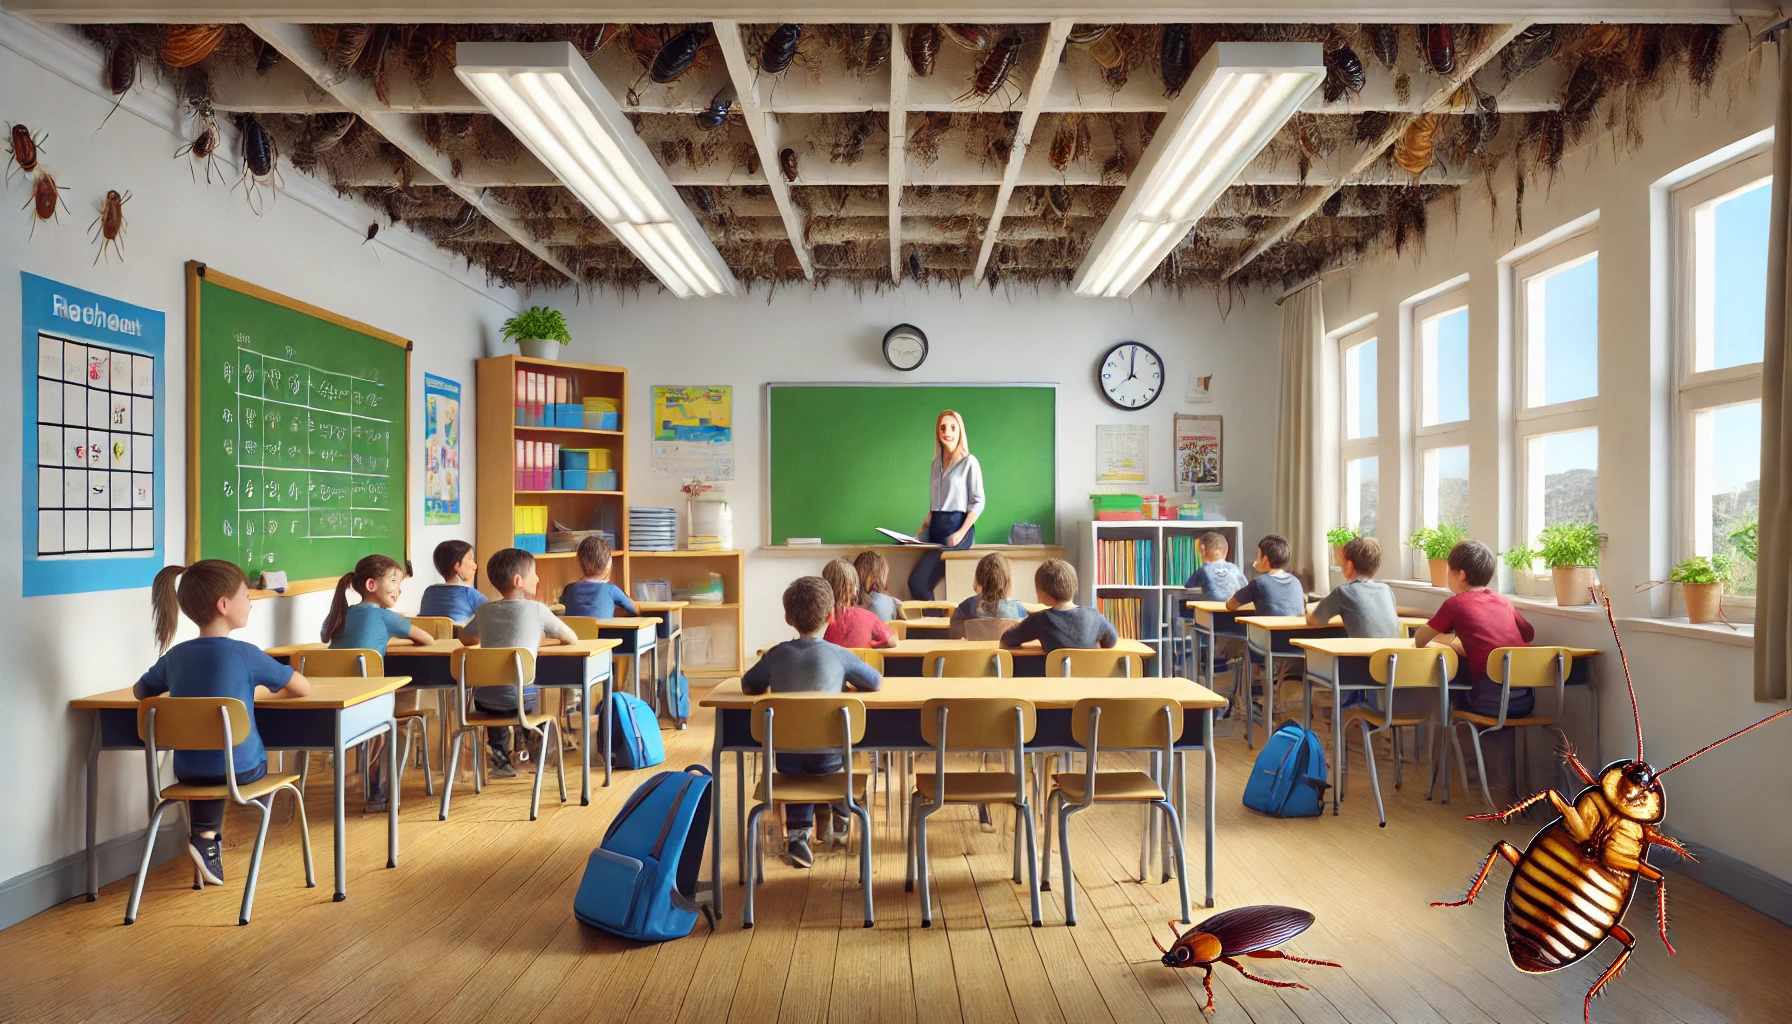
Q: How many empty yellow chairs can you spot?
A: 4